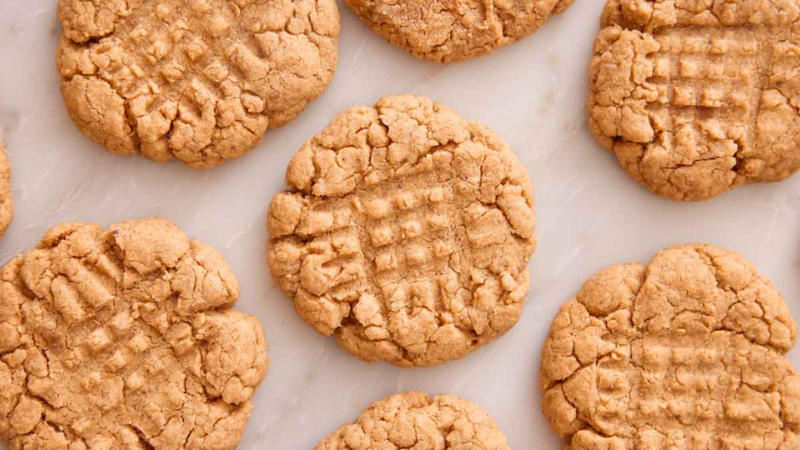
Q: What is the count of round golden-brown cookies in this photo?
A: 8